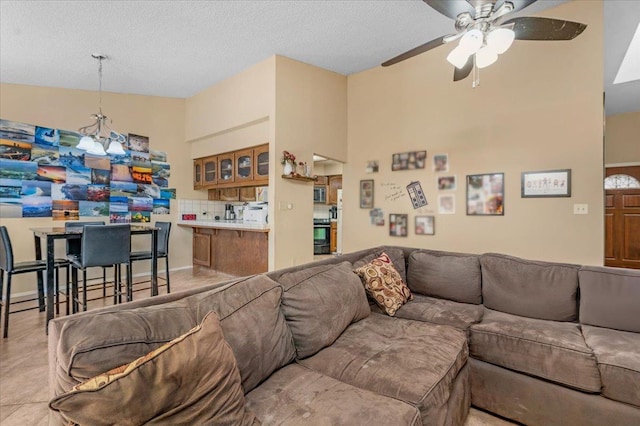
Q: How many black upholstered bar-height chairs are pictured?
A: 4